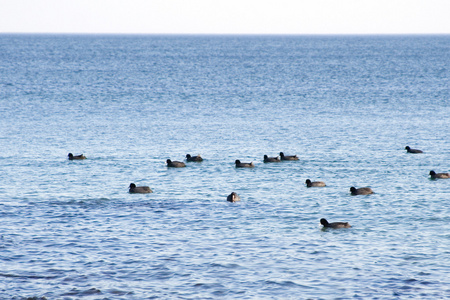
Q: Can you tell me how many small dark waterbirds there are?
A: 13